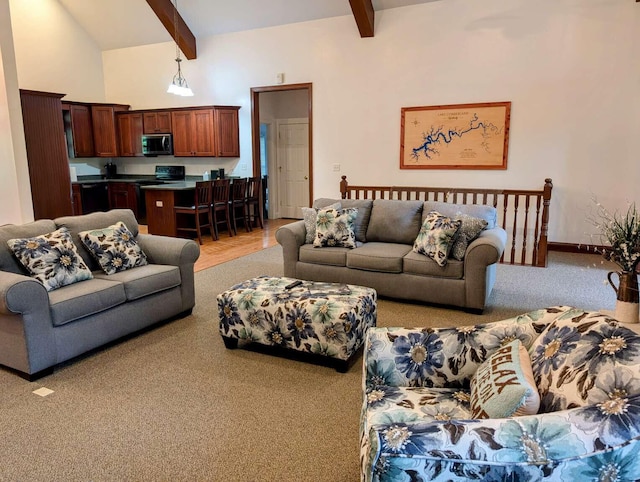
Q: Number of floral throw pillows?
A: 4